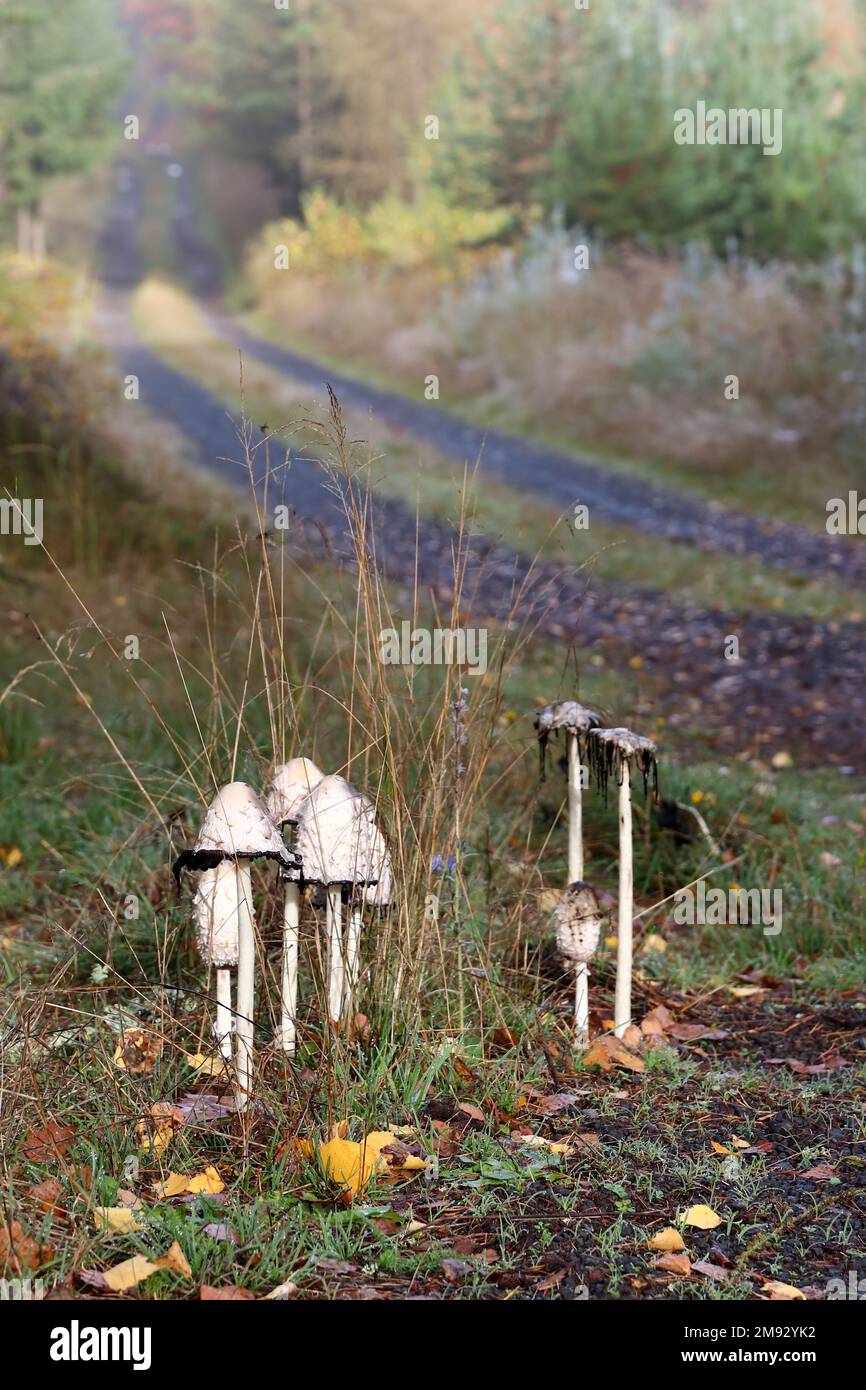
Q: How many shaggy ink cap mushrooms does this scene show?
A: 8